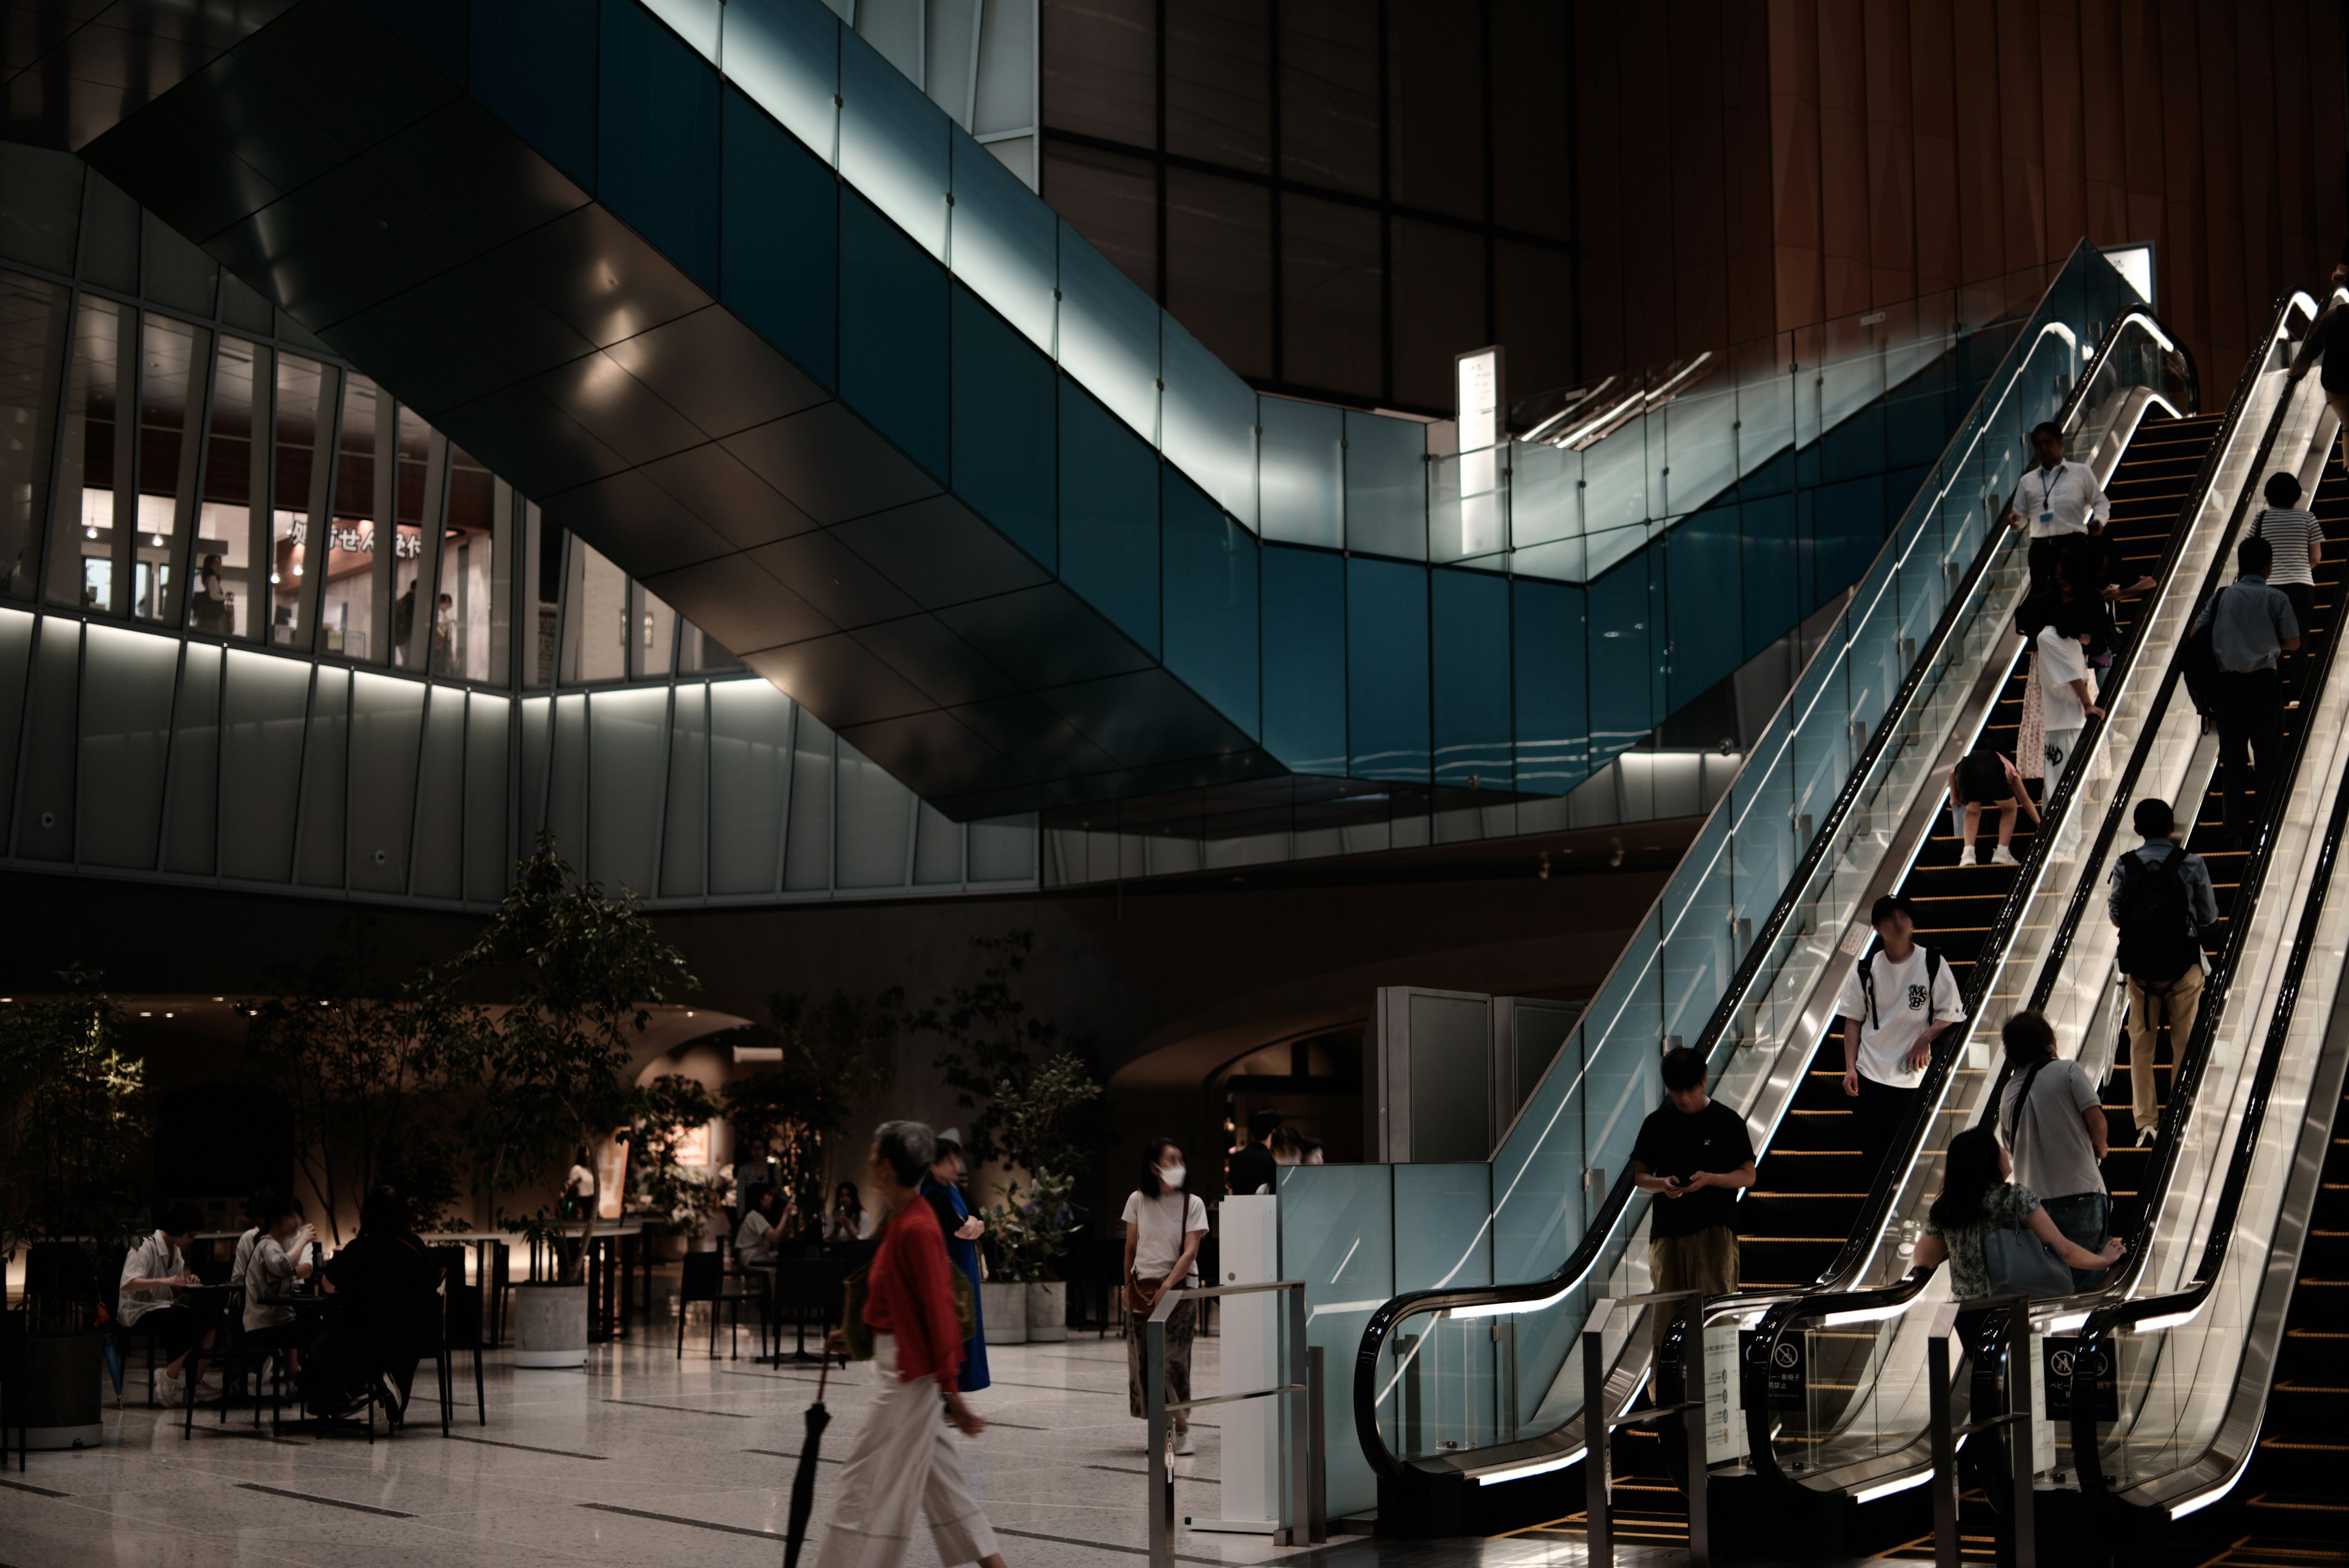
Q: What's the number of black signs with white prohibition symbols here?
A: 2